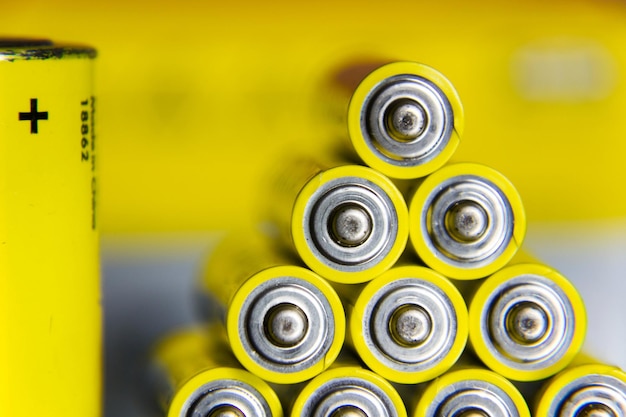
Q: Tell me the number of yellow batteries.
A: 11